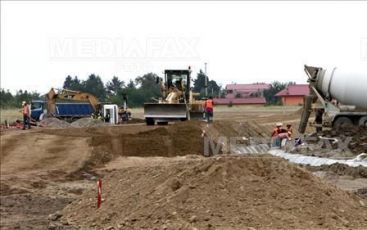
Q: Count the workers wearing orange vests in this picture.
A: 4